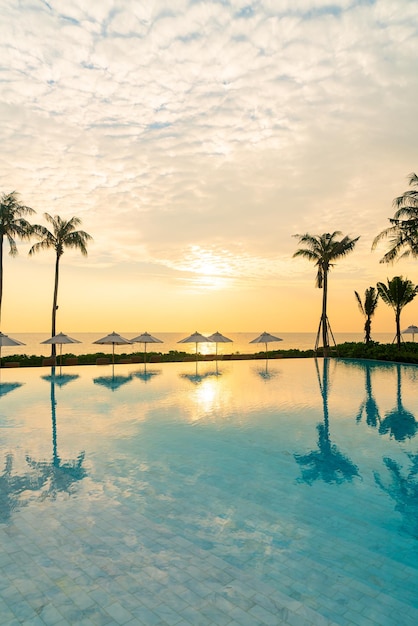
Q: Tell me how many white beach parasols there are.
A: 8